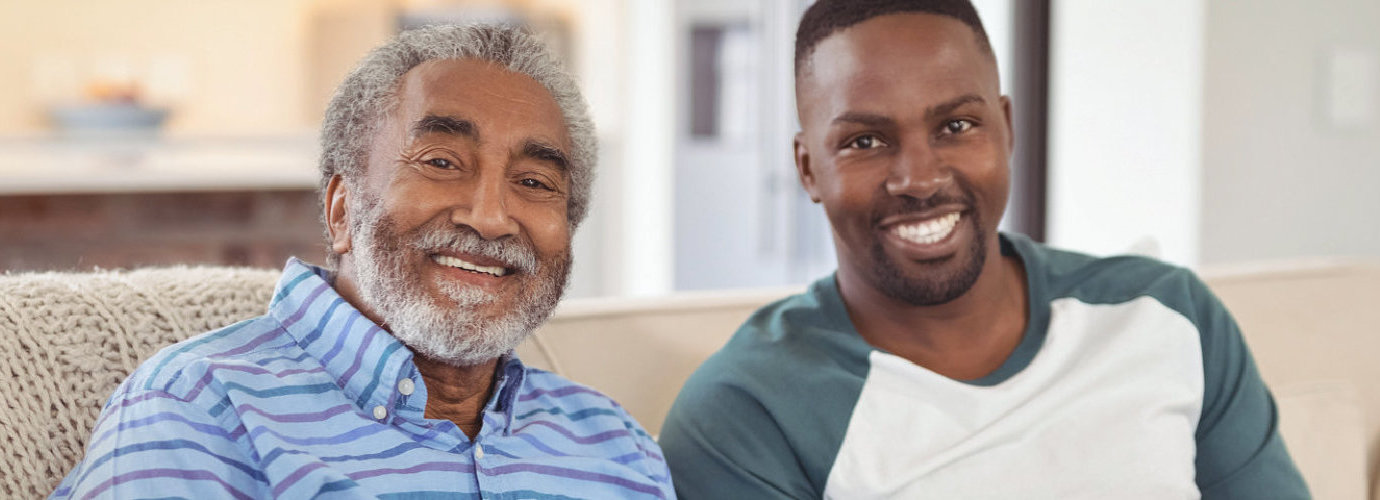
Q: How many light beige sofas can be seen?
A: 1